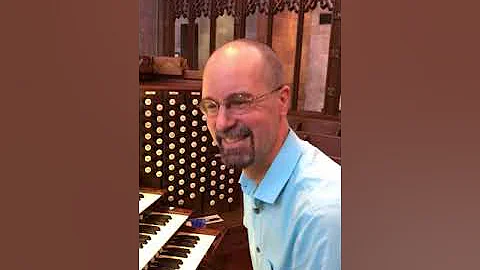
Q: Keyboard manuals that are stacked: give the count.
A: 3